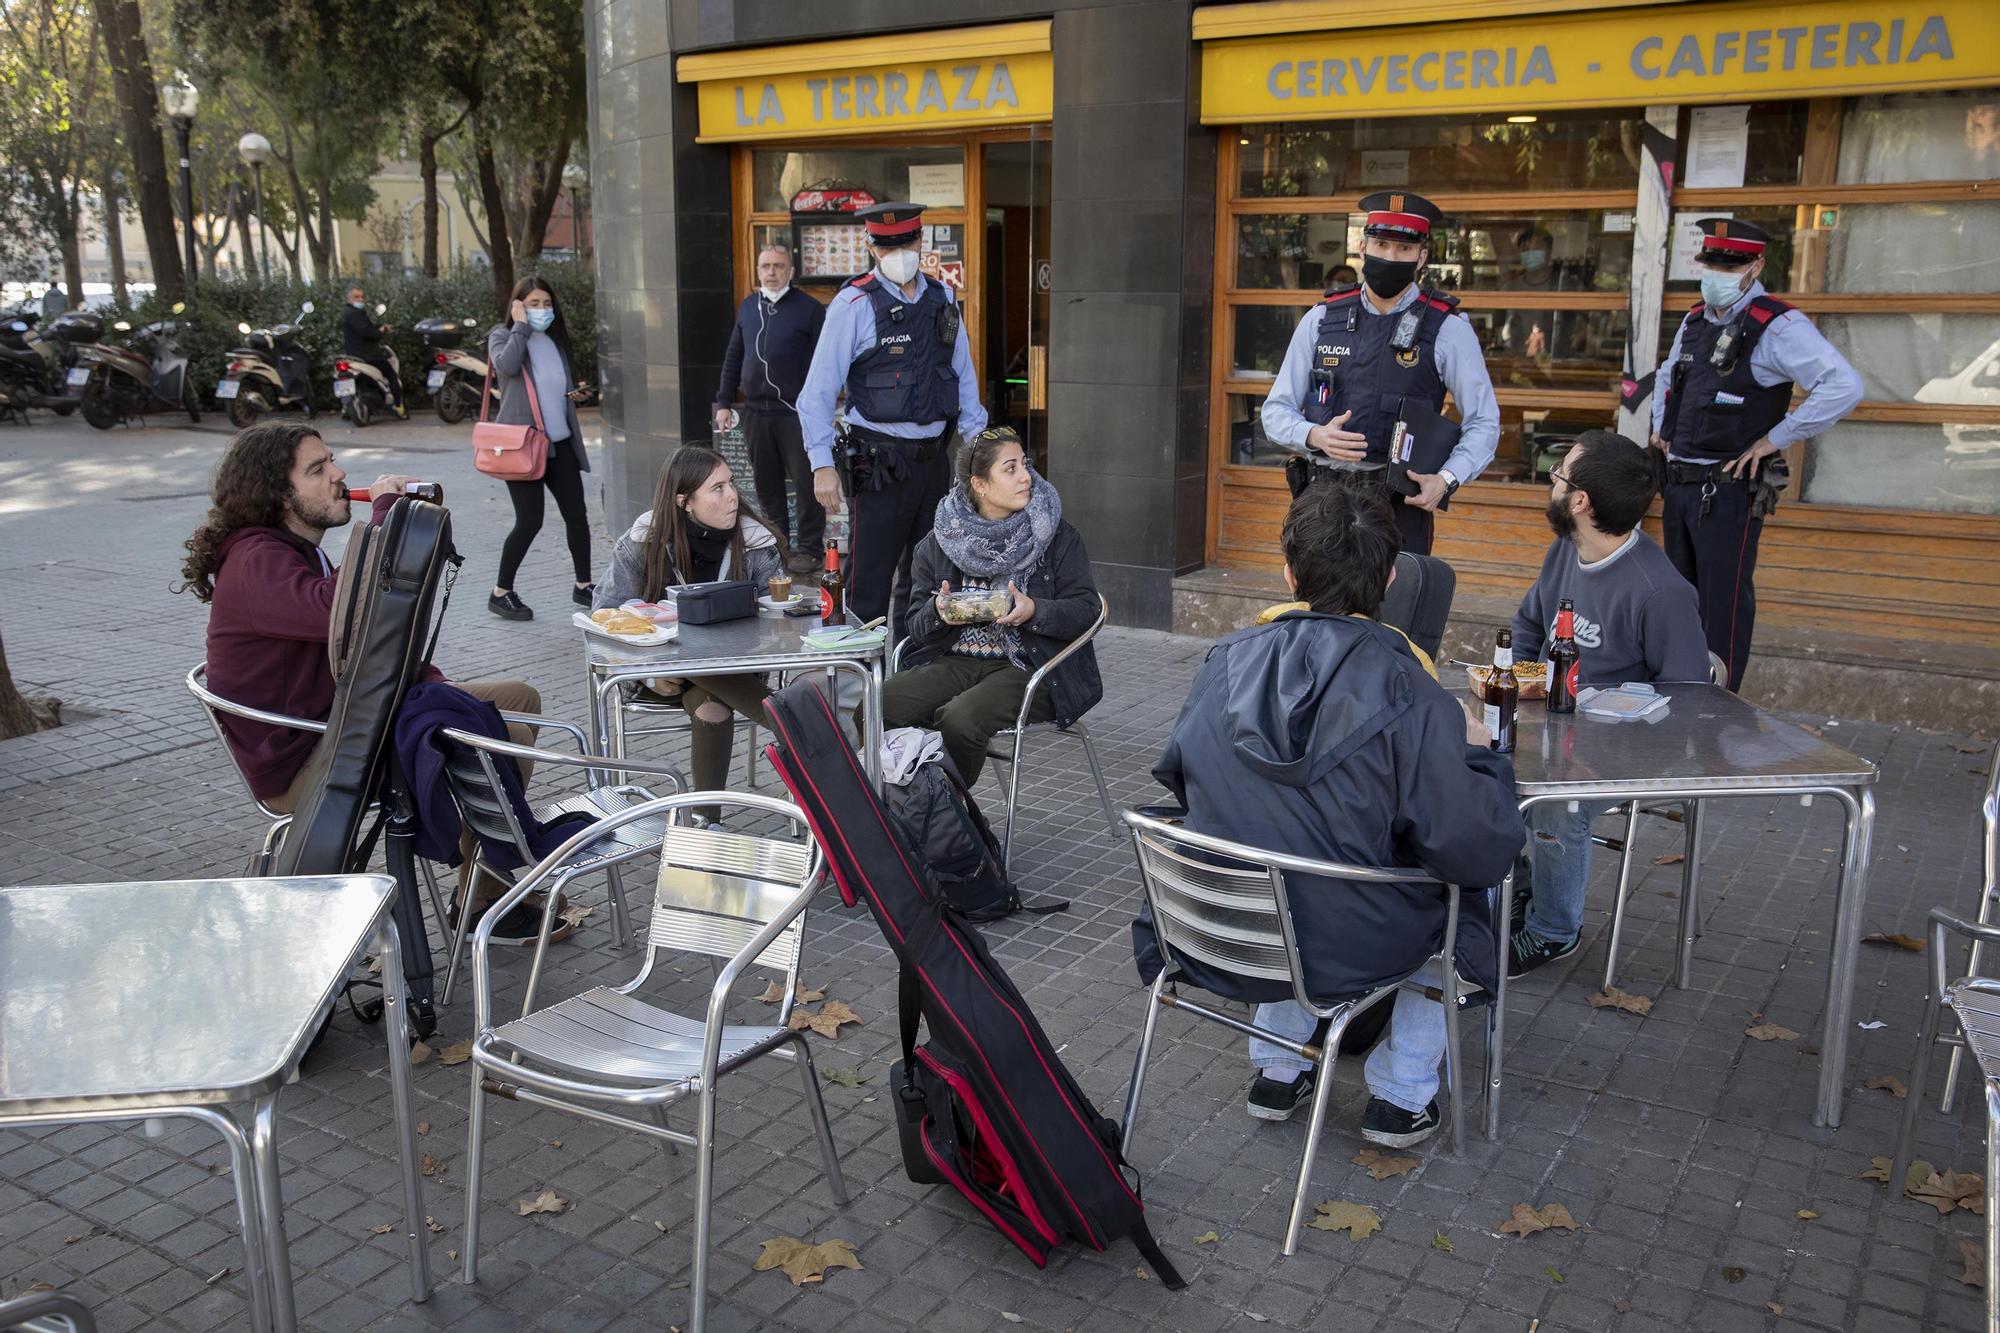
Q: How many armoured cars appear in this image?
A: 0